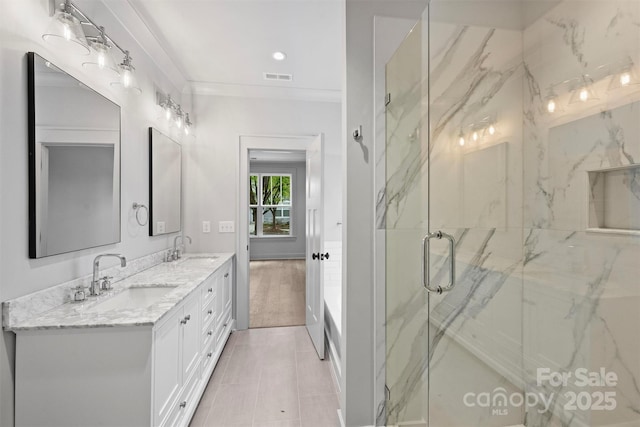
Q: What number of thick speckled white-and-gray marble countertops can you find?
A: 1